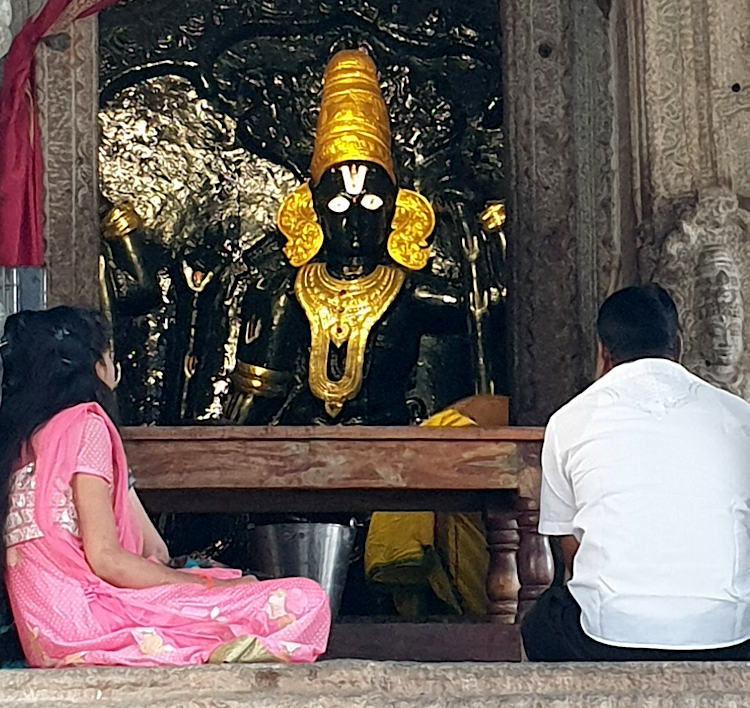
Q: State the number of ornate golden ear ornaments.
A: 2